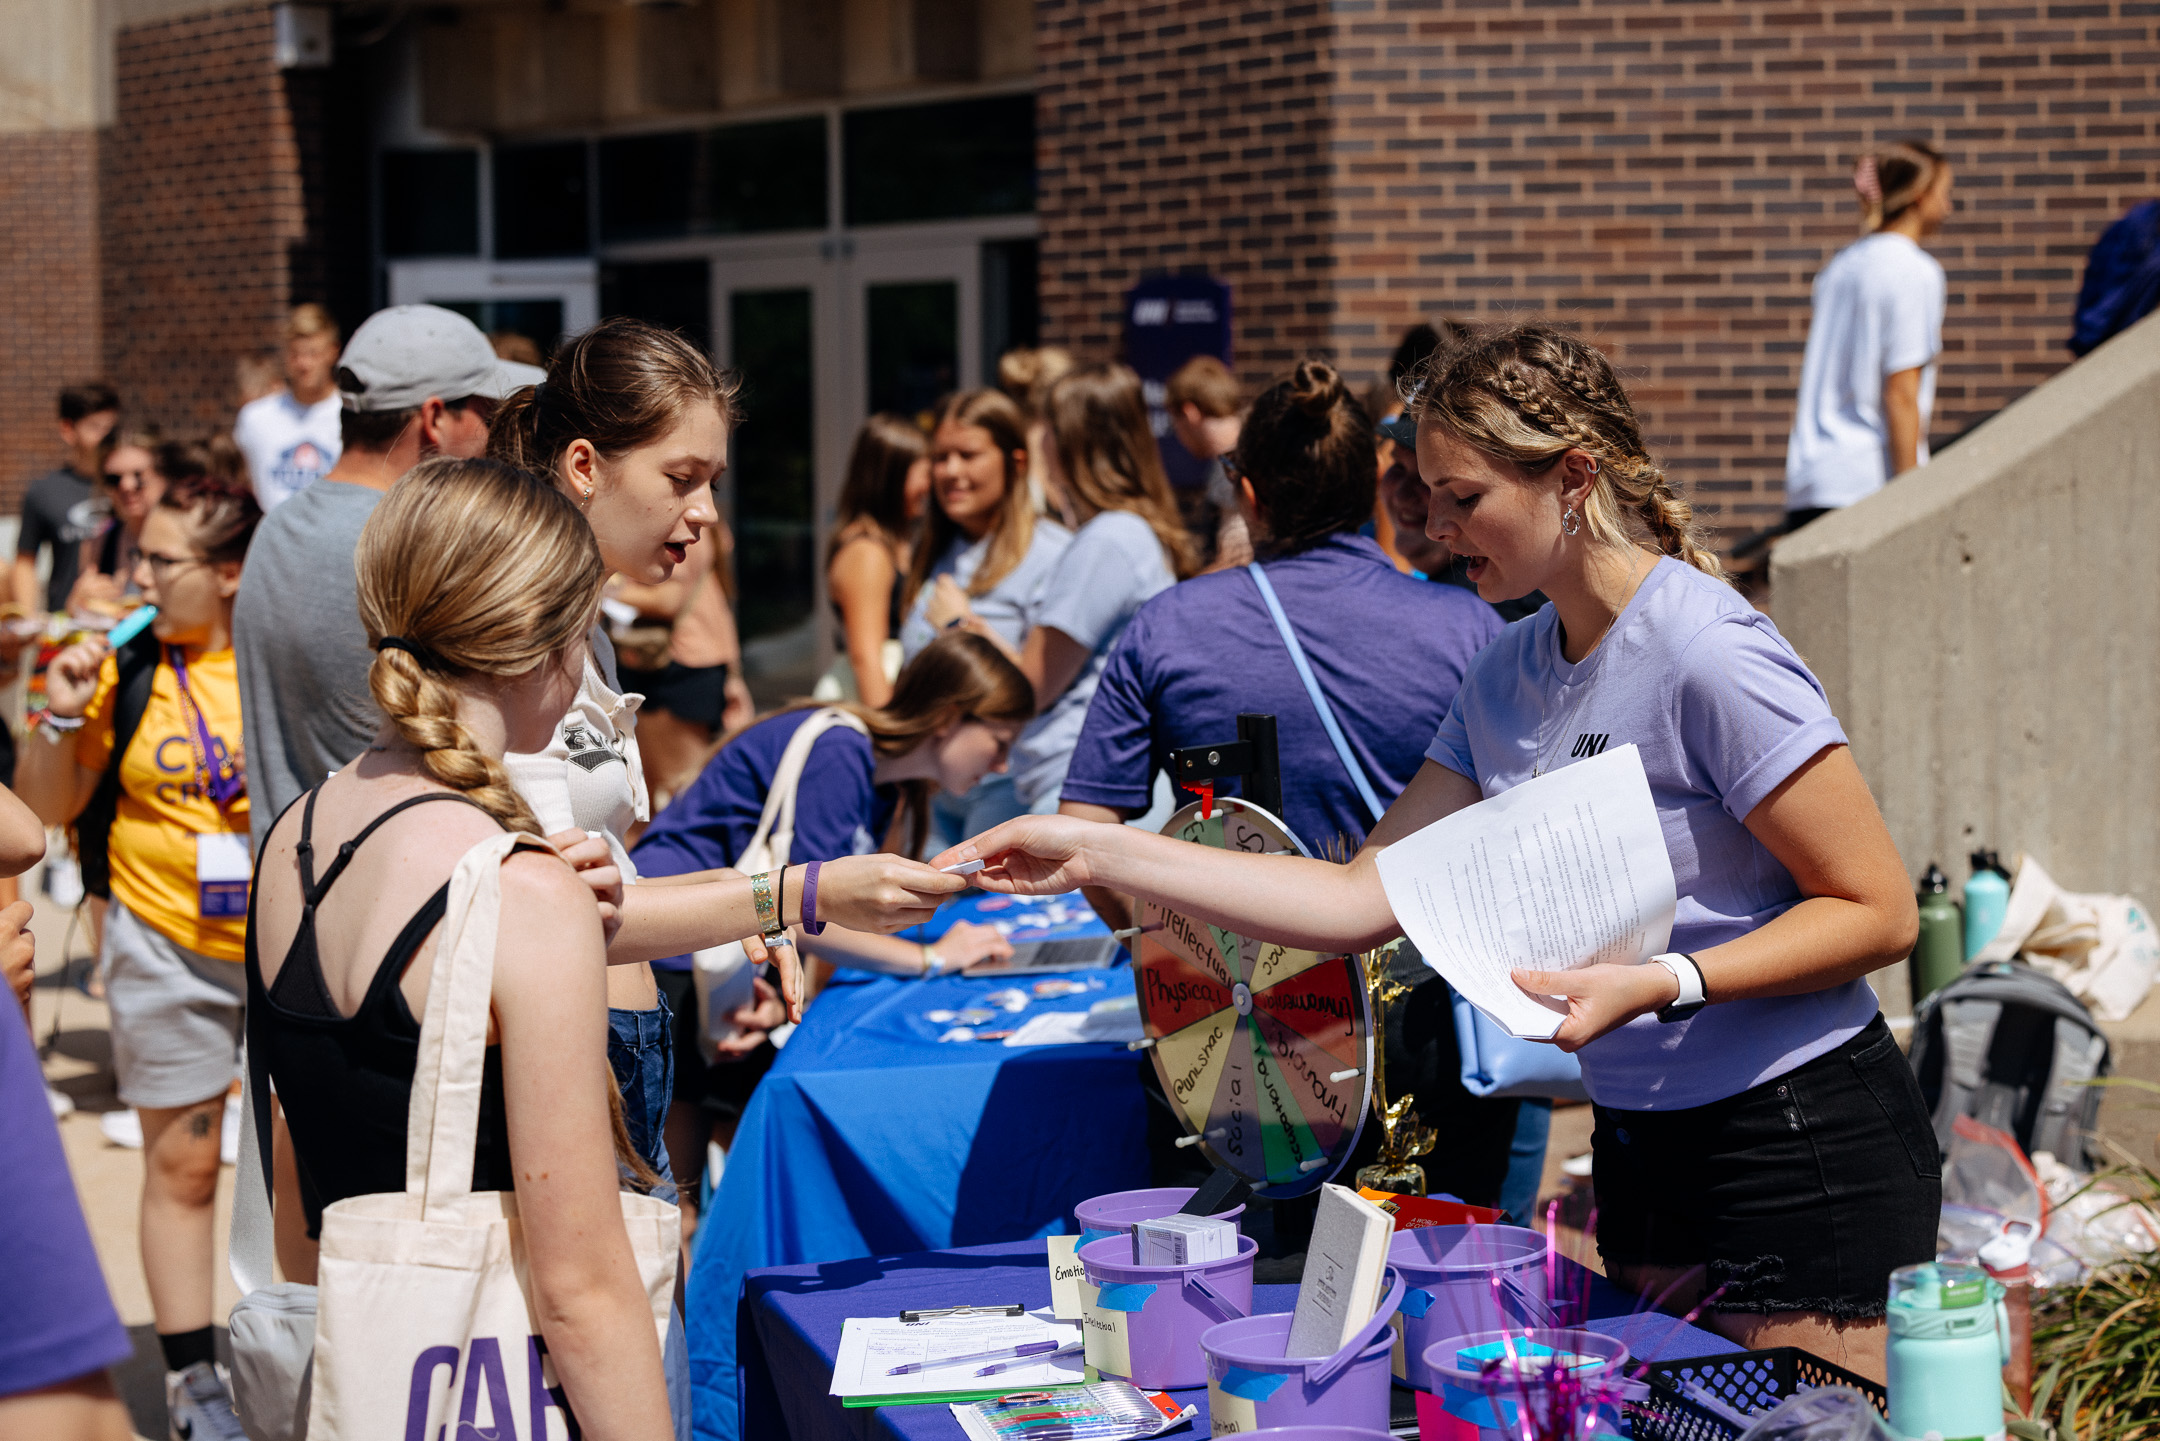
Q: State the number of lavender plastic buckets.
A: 6